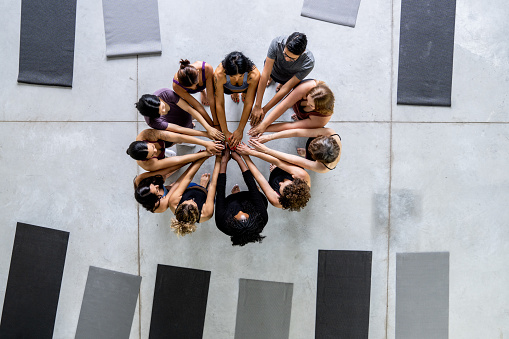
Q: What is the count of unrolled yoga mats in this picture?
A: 10